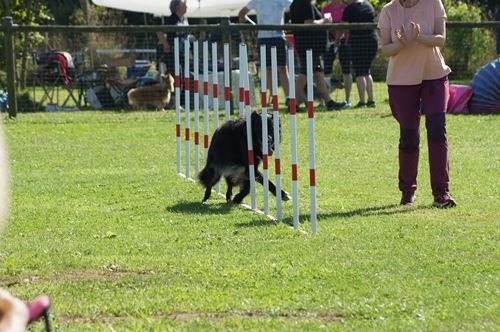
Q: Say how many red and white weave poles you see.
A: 12